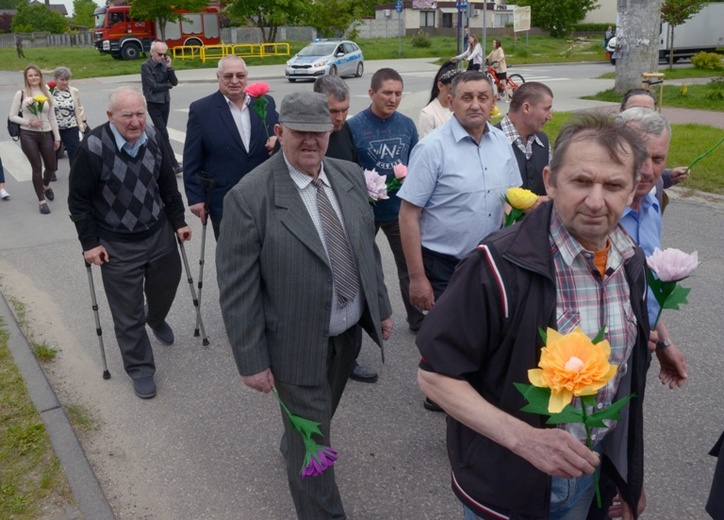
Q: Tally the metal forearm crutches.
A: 3